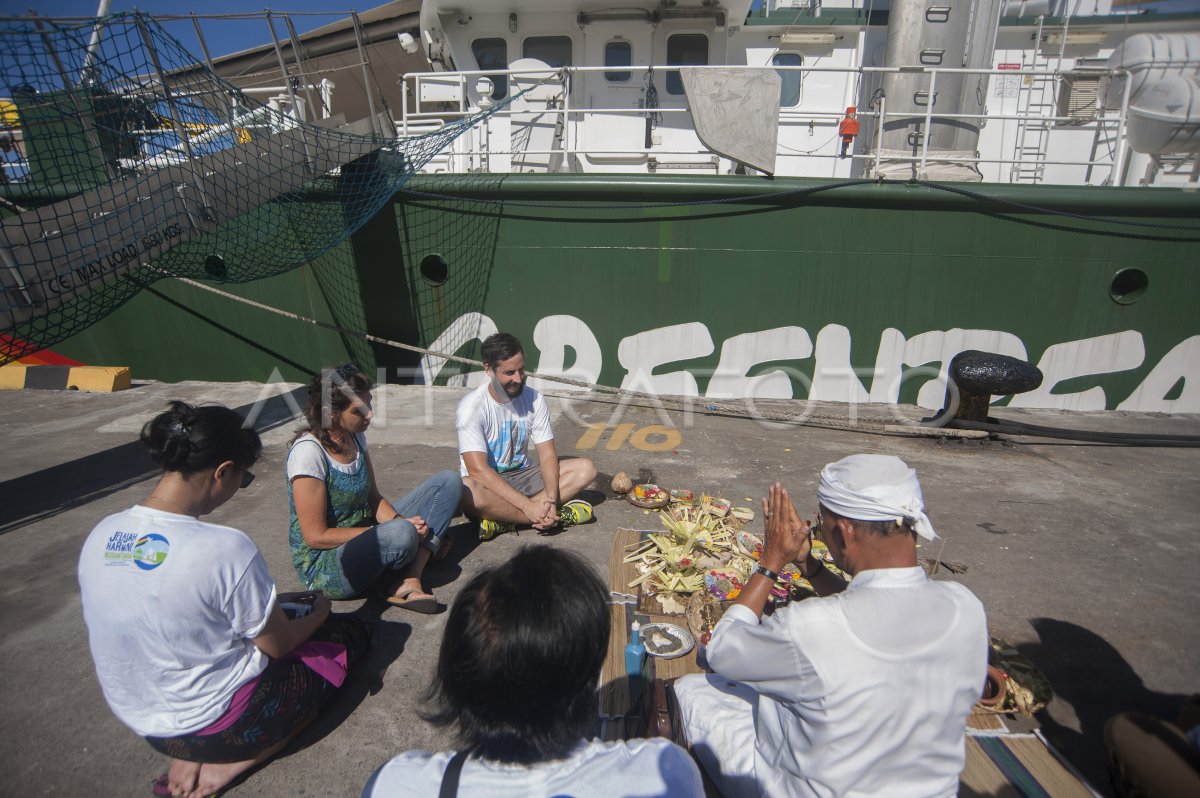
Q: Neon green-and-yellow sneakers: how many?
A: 2